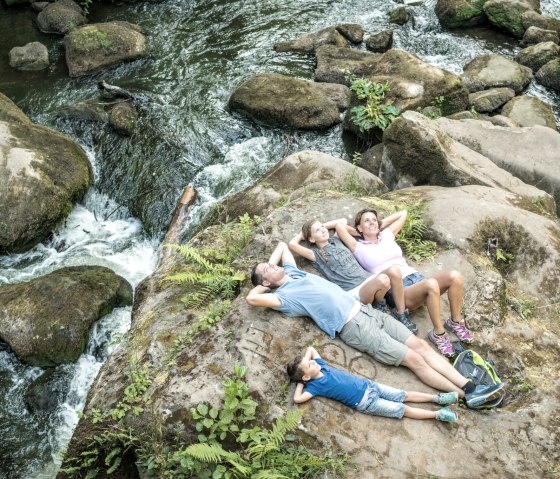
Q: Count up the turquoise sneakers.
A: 2